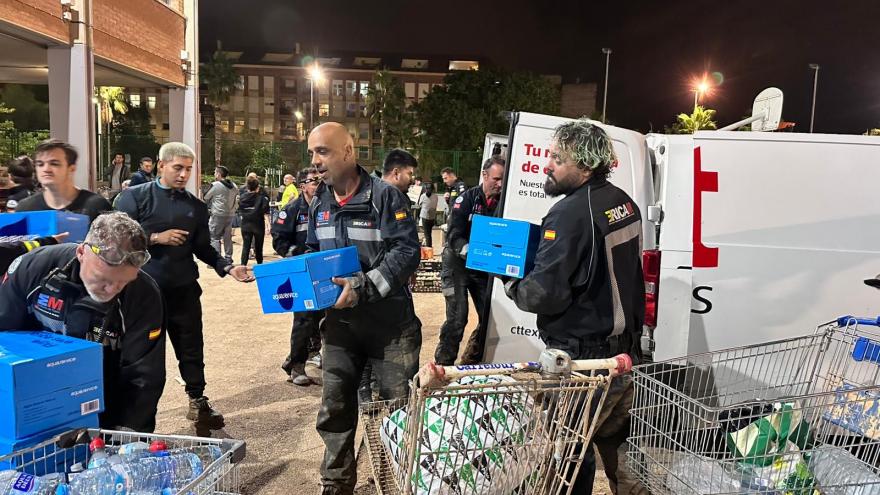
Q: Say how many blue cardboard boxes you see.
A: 5